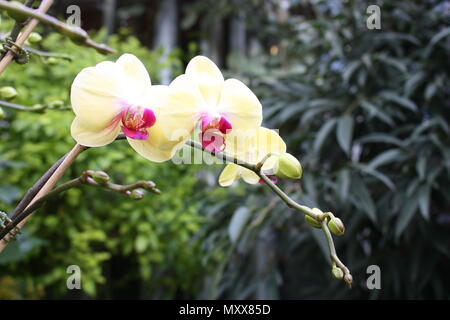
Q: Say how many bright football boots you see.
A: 0